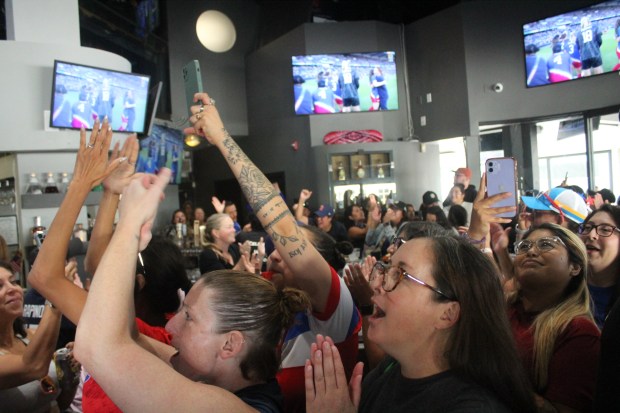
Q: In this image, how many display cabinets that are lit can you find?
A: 3